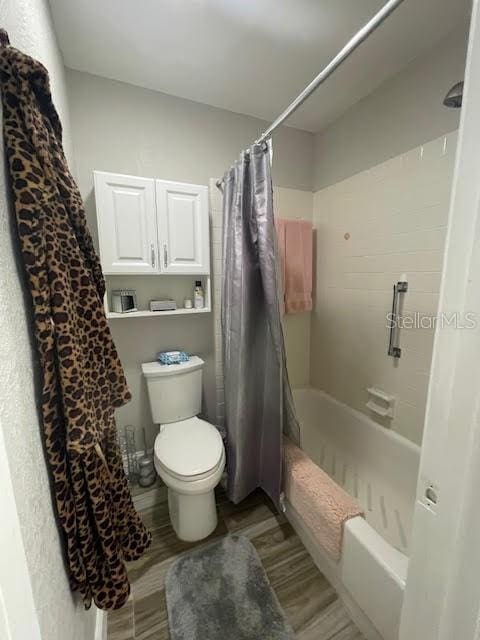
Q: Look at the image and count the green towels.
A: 0